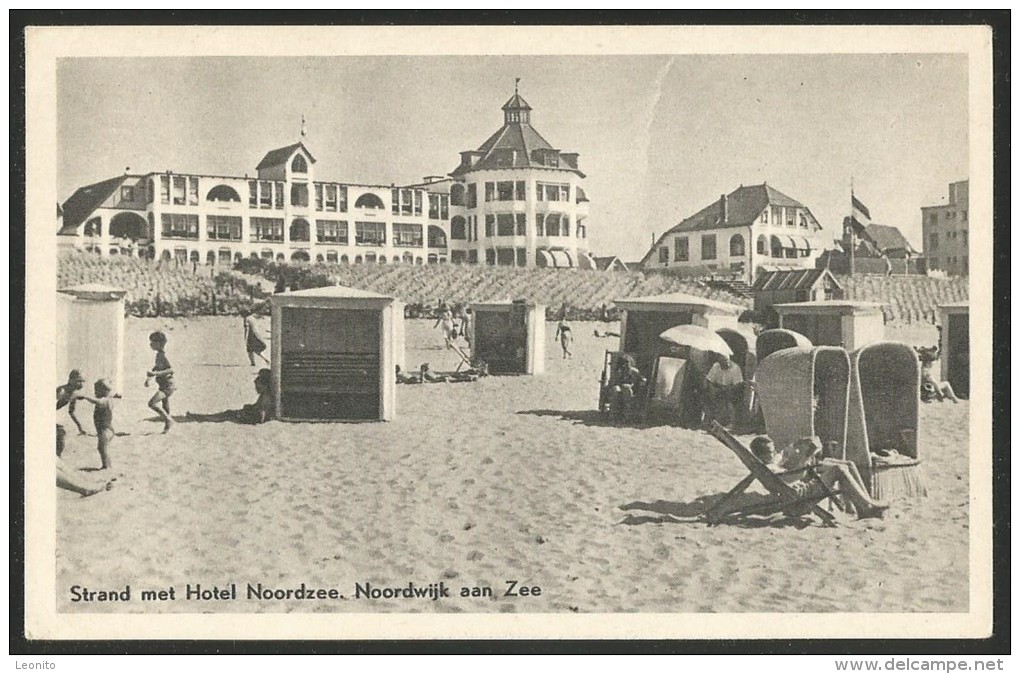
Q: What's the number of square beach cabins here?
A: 6